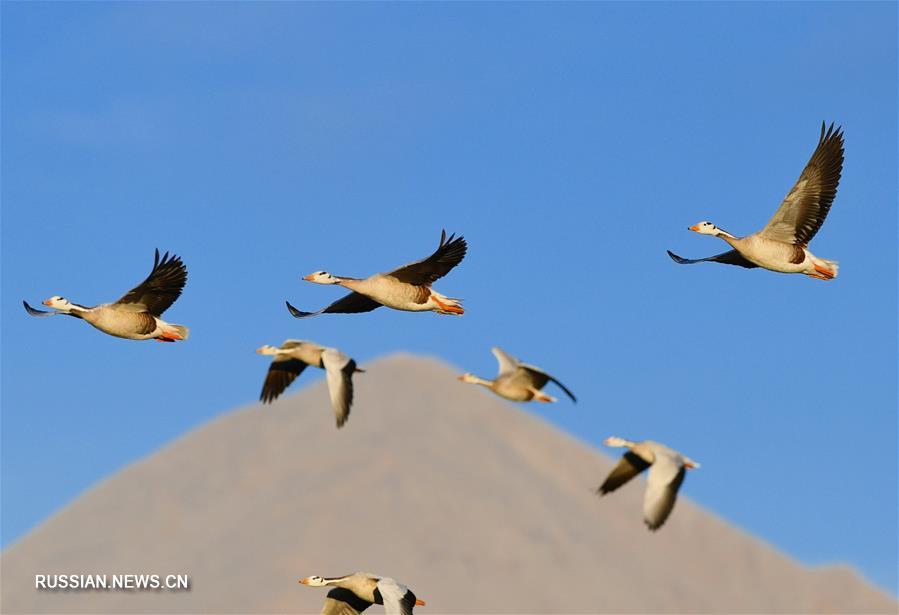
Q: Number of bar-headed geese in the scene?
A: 7